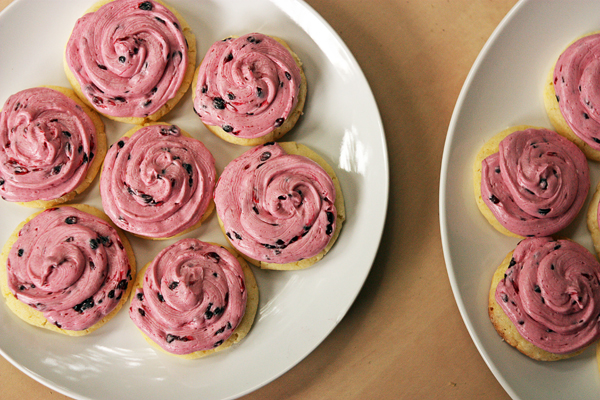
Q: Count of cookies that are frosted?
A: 11